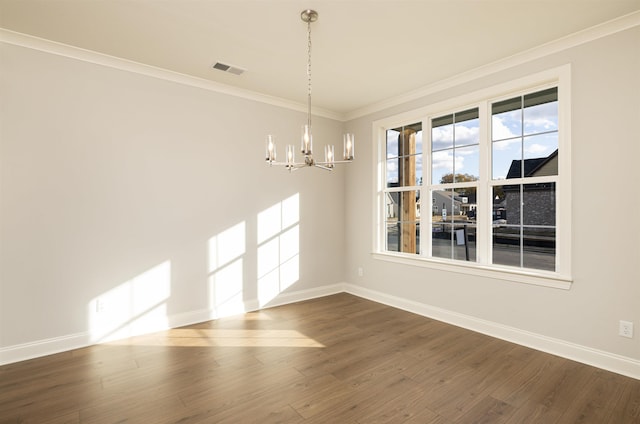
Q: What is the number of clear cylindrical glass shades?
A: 5